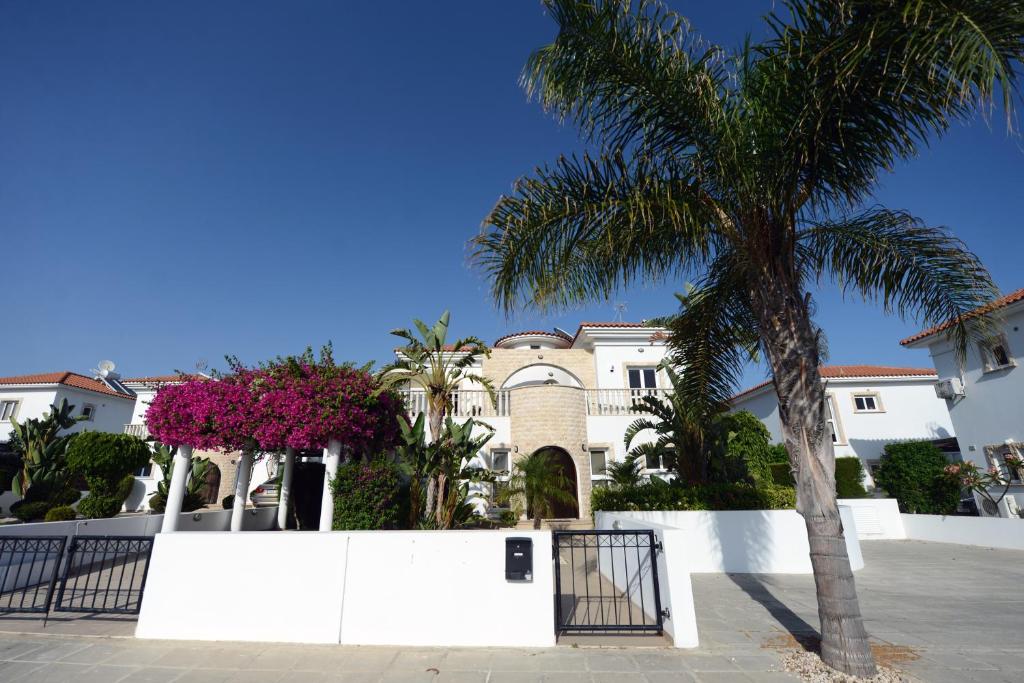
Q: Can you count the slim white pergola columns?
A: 4